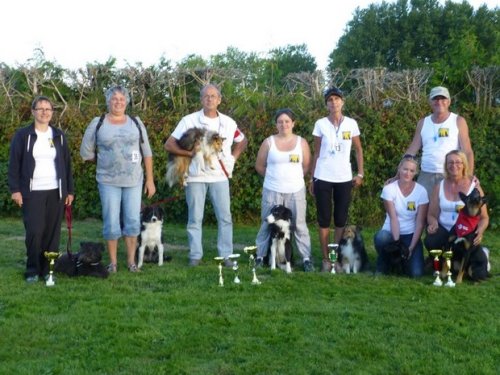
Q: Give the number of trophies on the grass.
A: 7